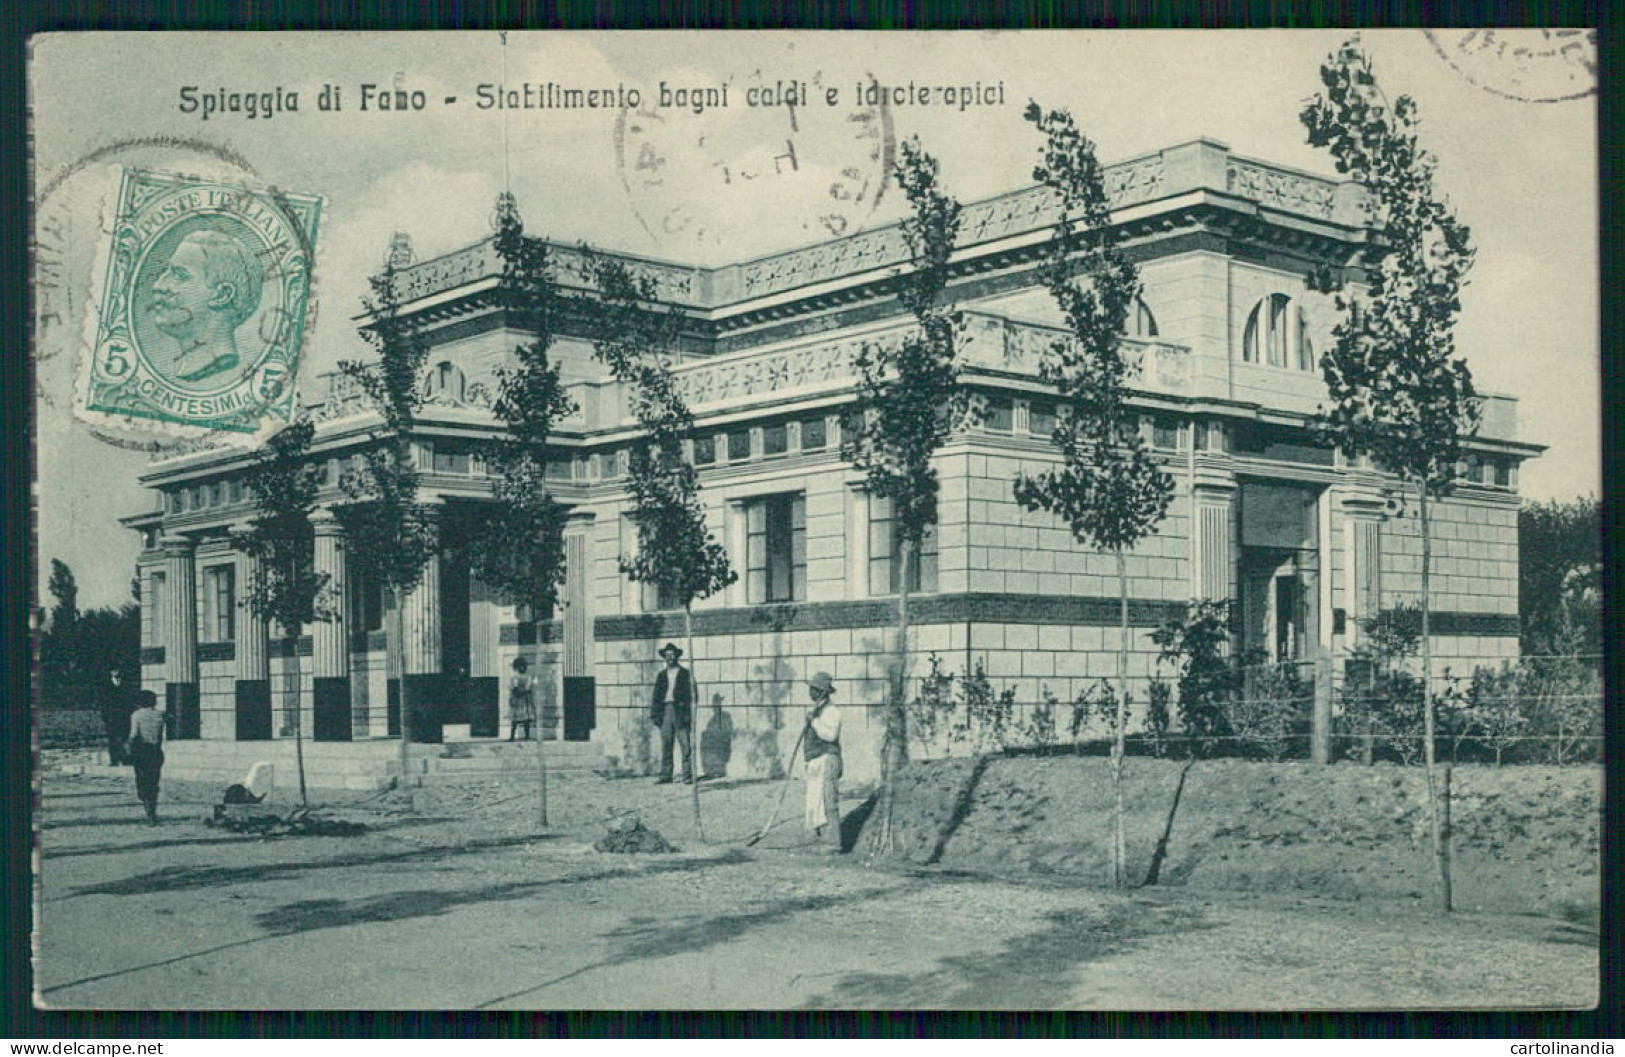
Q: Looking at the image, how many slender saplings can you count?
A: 7